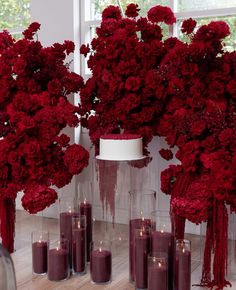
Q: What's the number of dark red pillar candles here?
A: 11